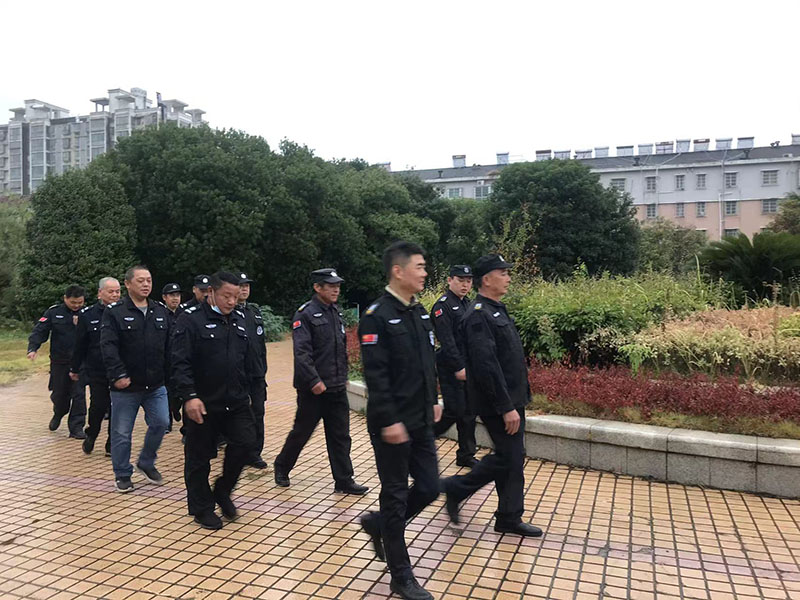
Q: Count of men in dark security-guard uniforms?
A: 11